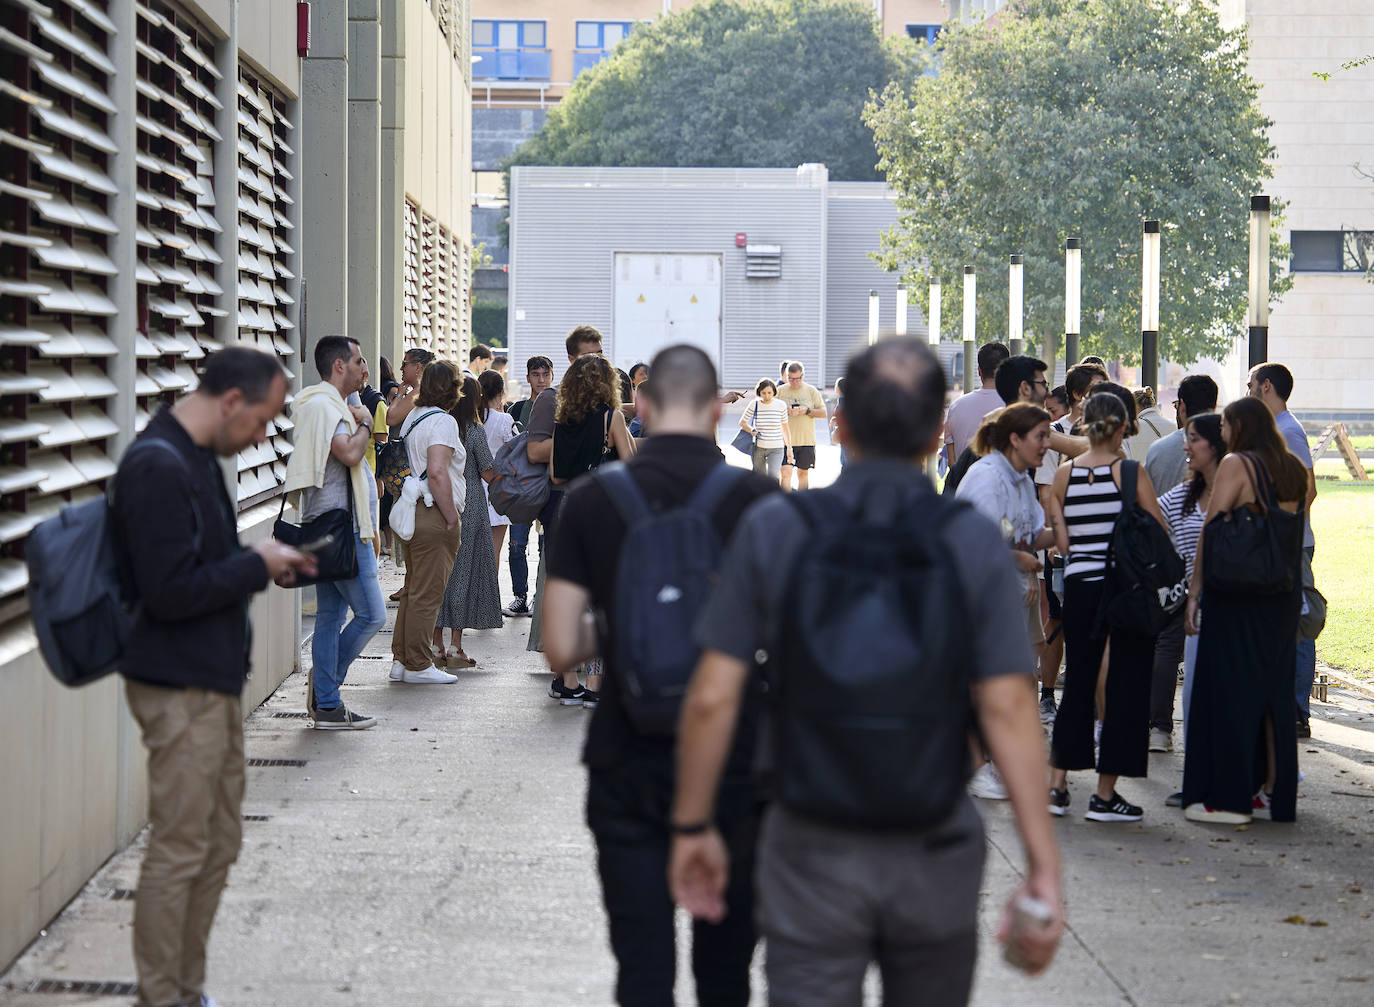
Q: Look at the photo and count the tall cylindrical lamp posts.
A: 8